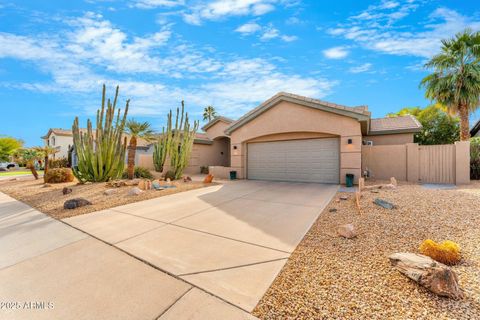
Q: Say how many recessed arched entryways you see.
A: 1